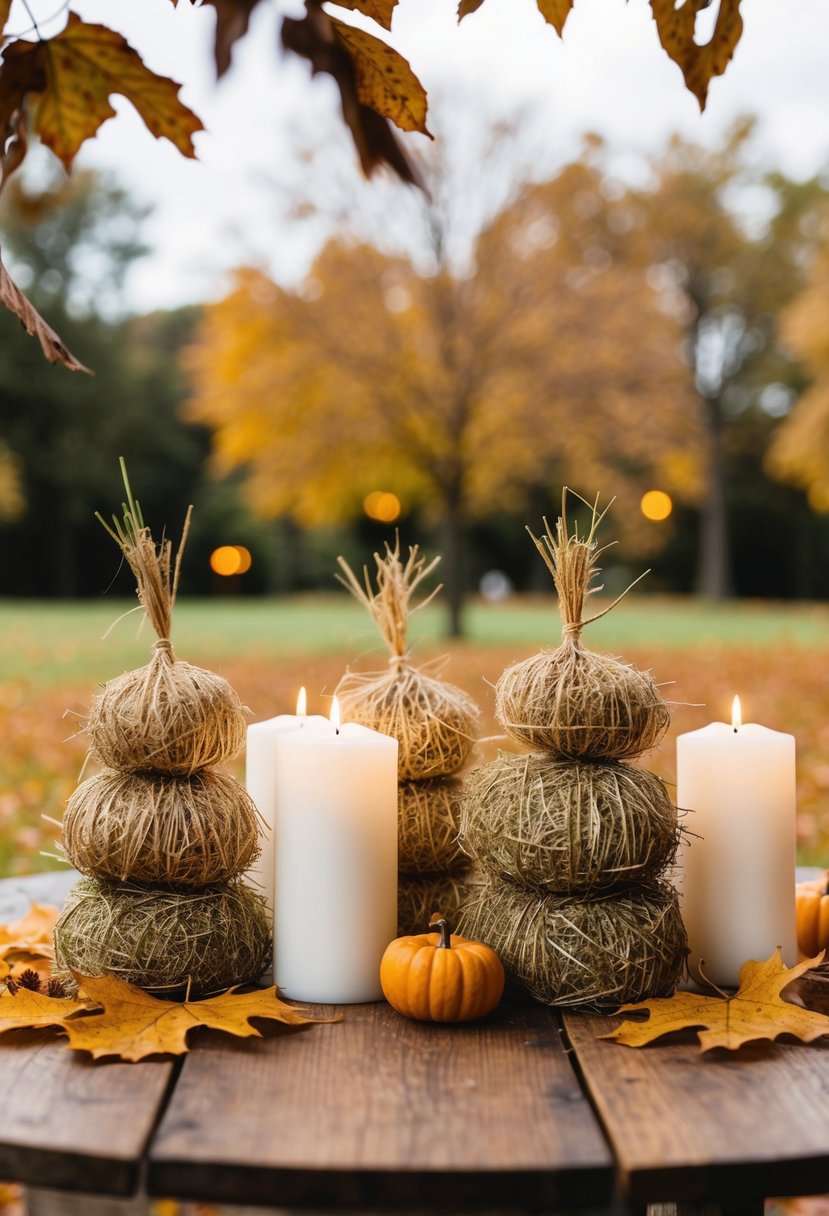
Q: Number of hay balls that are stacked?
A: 9